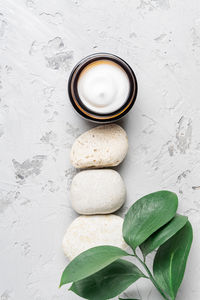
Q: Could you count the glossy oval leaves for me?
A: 5